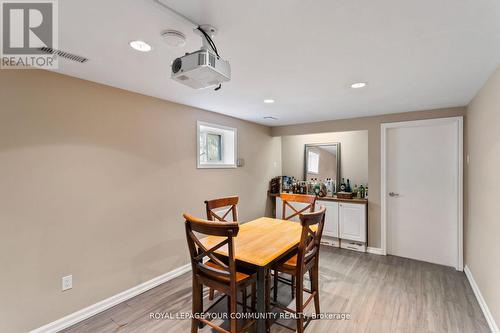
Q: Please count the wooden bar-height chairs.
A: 4